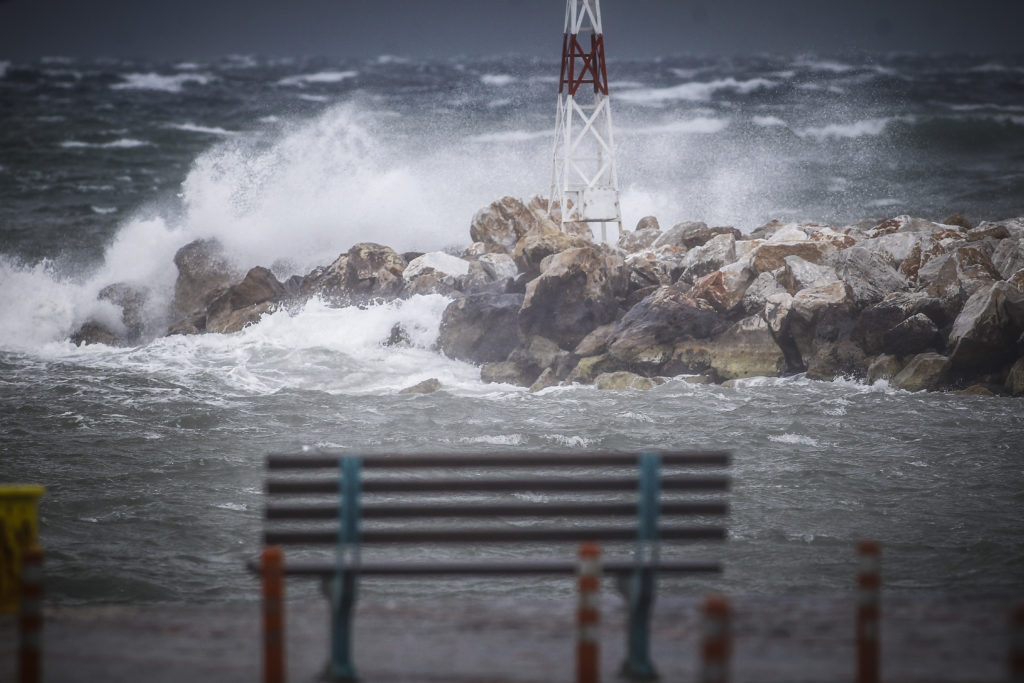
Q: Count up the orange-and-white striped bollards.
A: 6